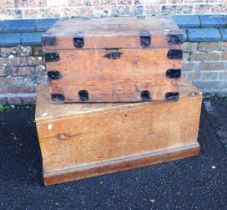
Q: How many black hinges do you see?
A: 12